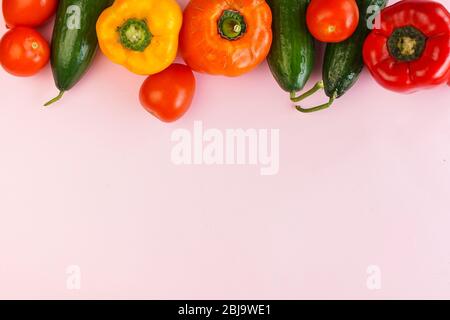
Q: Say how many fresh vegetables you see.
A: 10